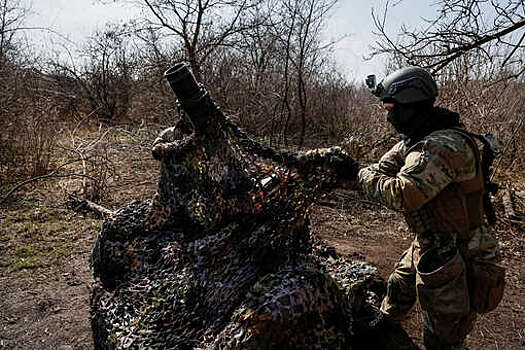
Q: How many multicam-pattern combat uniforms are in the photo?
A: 1